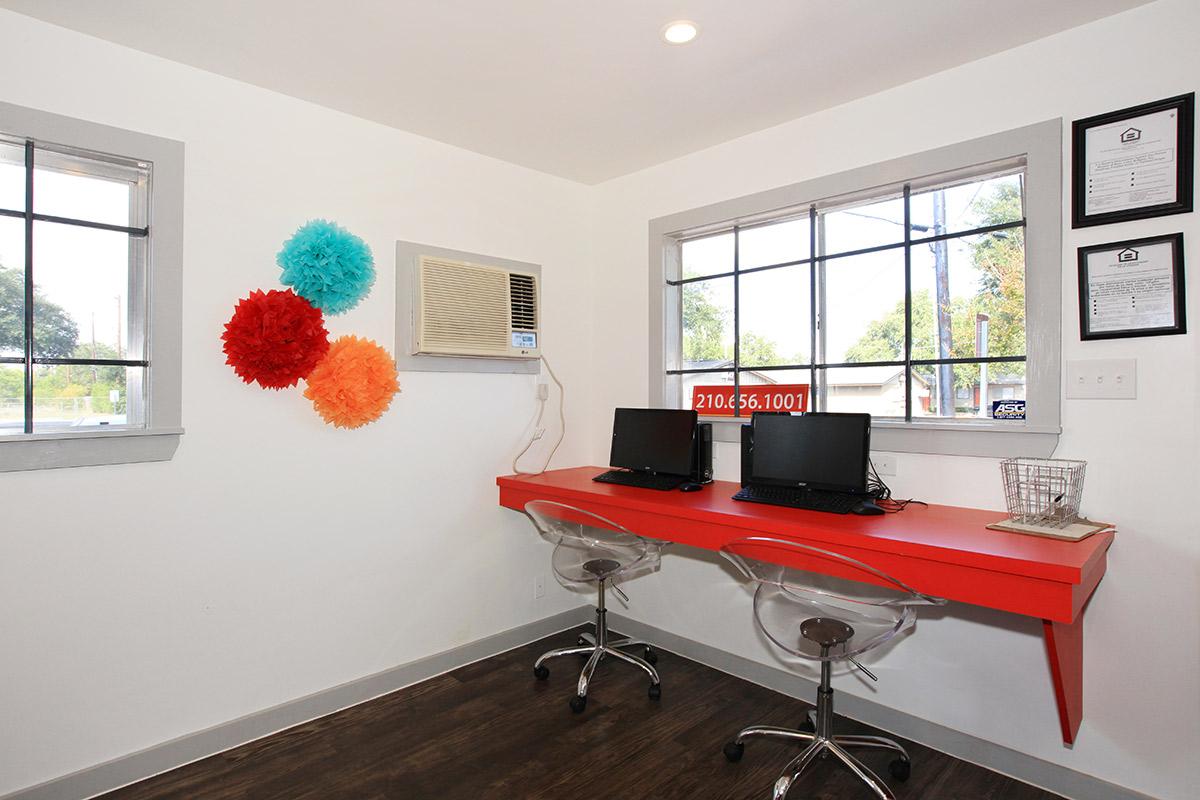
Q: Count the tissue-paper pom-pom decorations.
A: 3